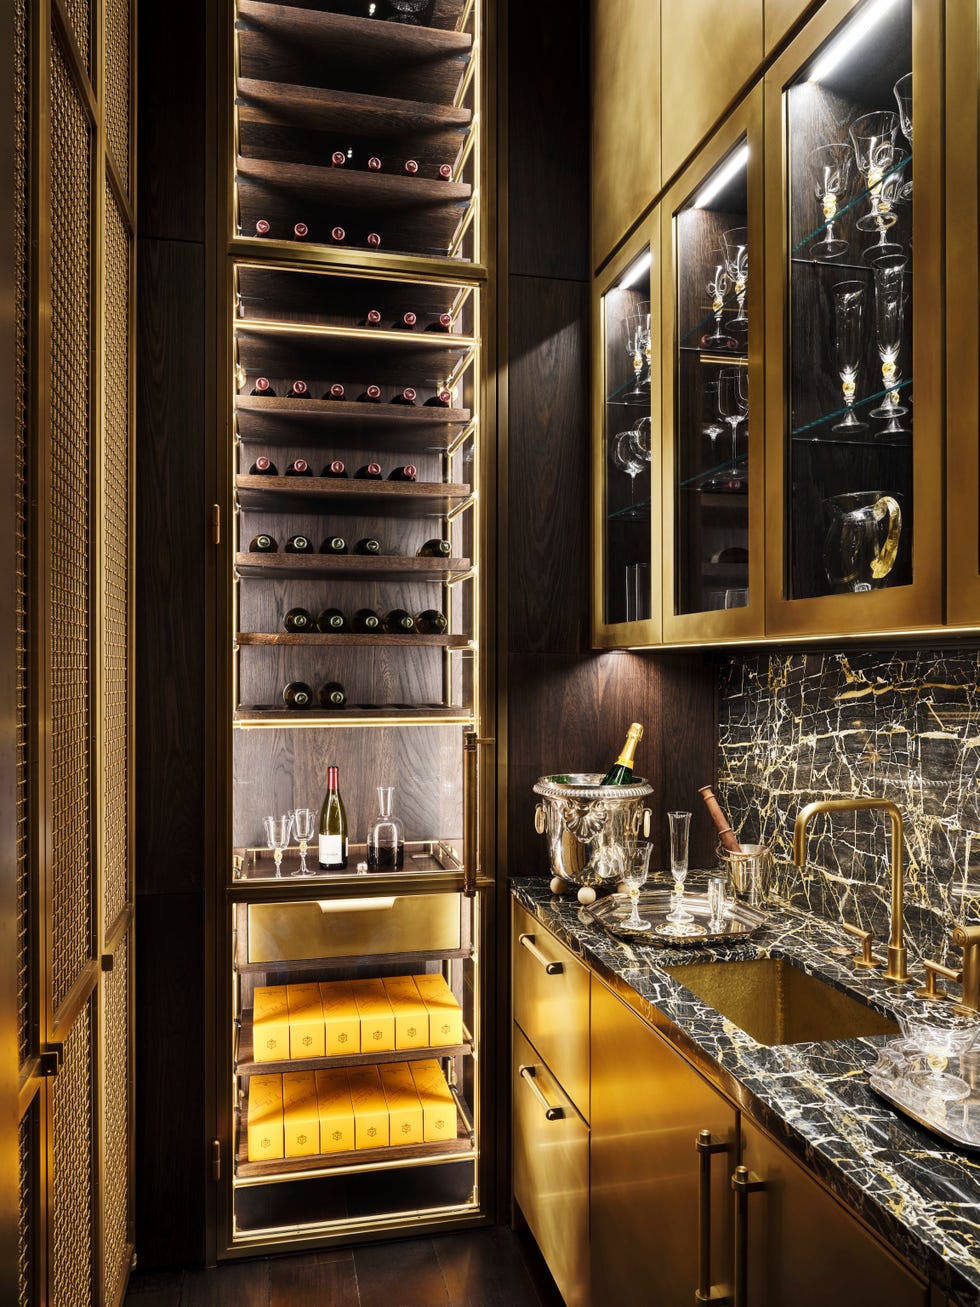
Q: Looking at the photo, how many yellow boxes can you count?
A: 12